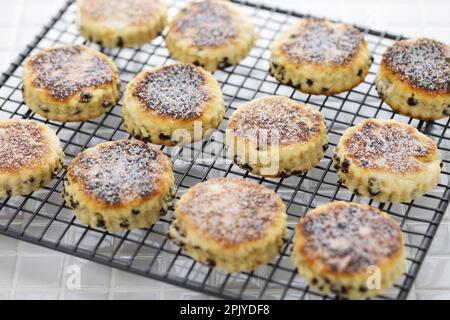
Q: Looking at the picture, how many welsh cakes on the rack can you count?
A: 12